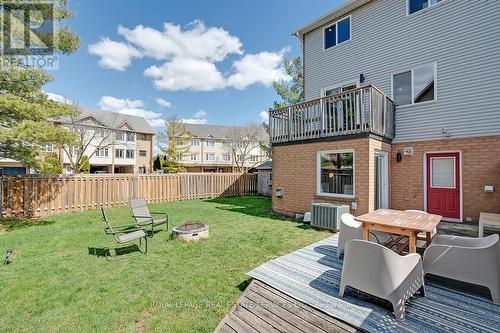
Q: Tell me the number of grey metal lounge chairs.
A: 2